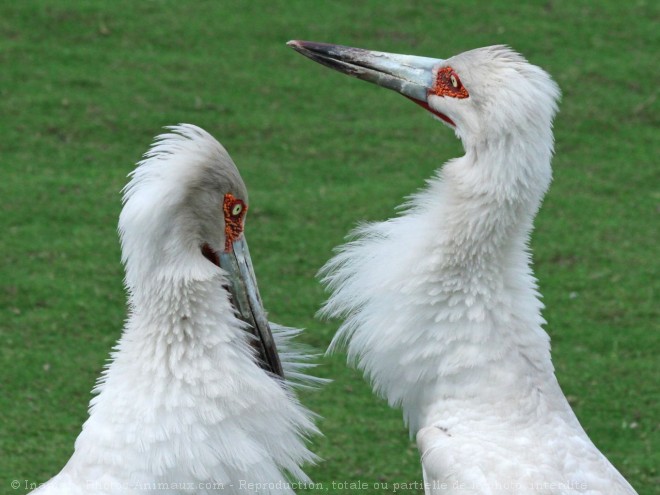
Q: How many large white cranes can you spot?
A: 2